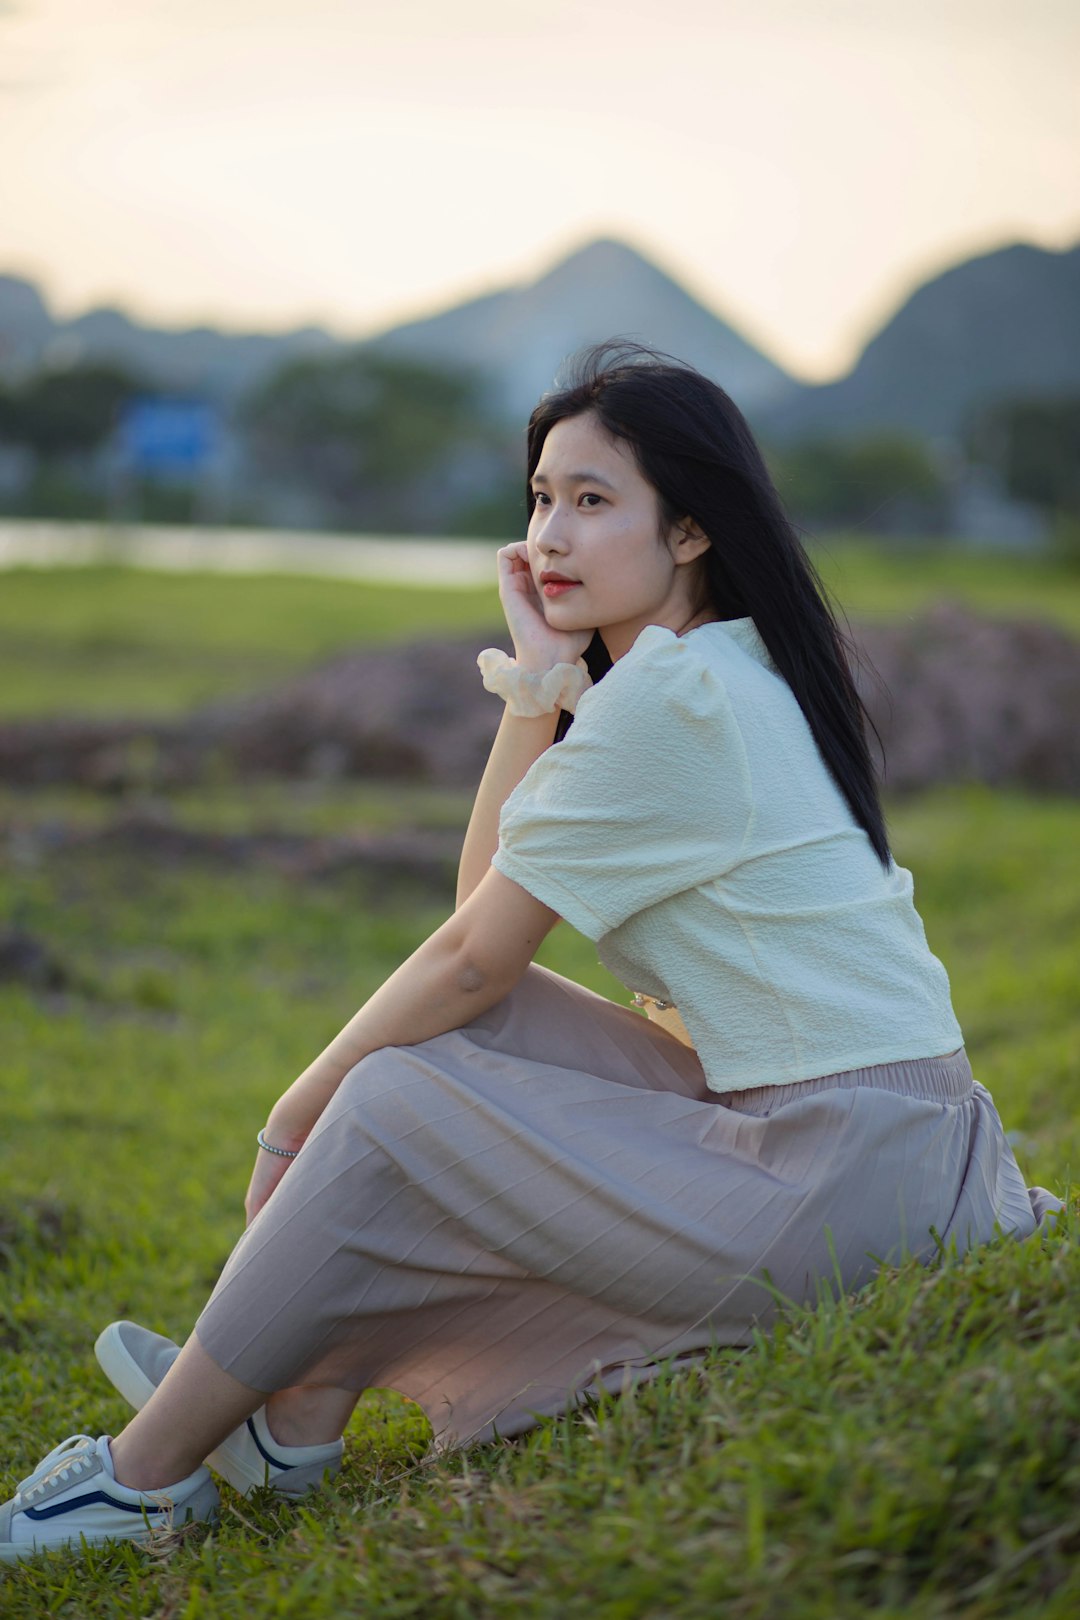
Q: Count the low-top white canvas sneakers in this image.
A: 2